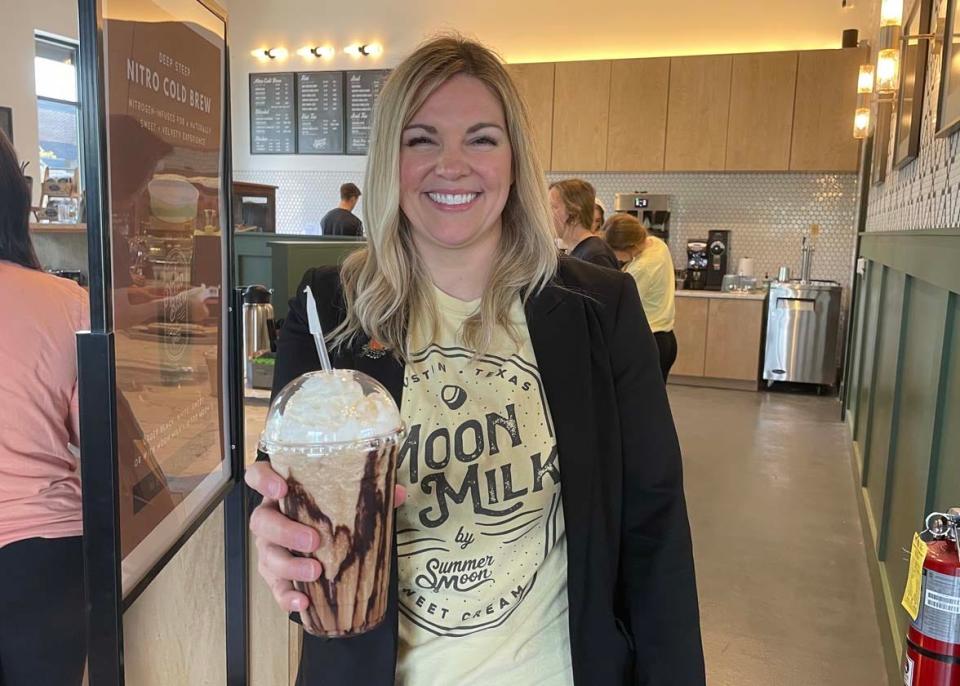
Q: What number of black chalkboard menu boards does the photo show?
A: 3